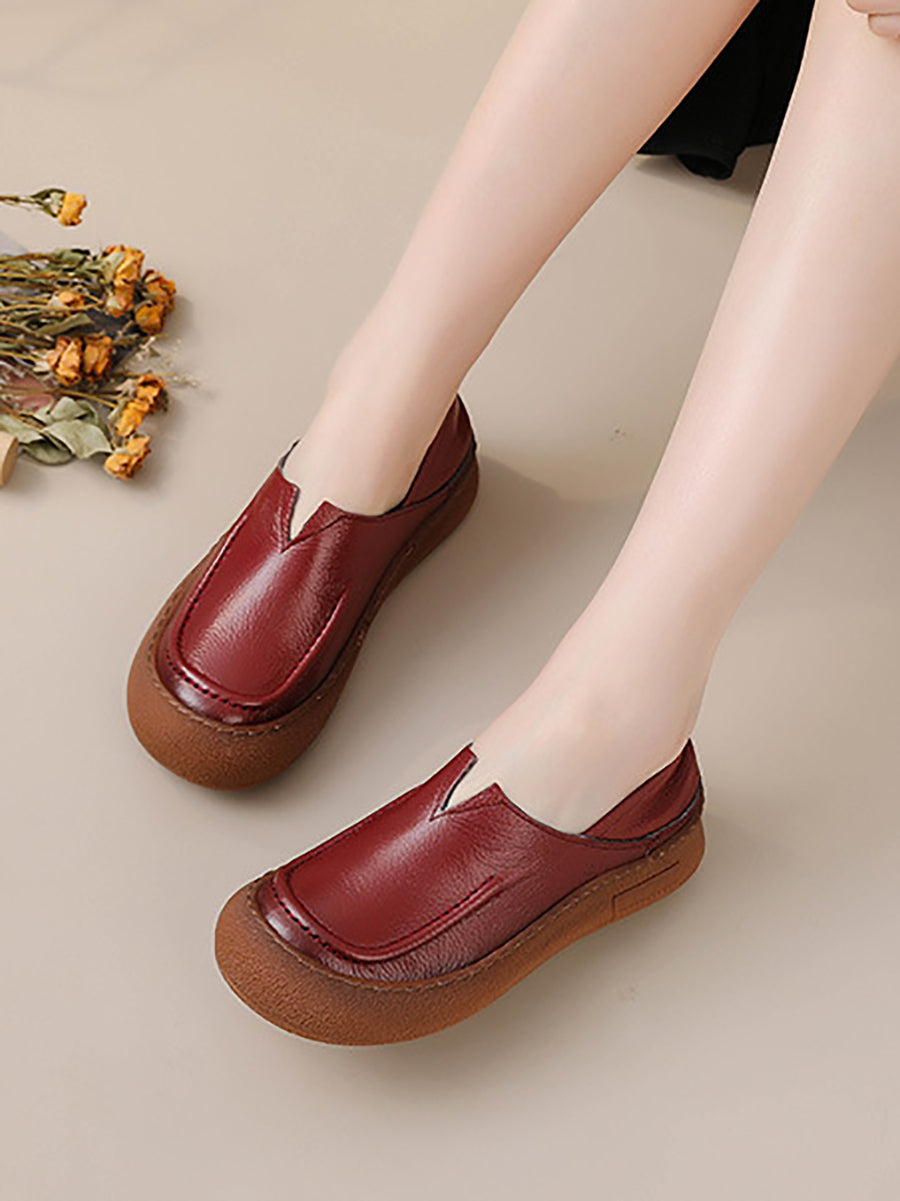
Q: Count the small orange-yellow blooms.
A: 11